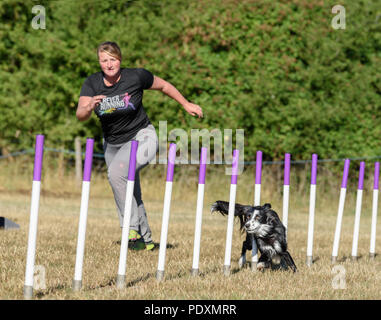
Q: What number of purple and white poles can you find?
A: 12